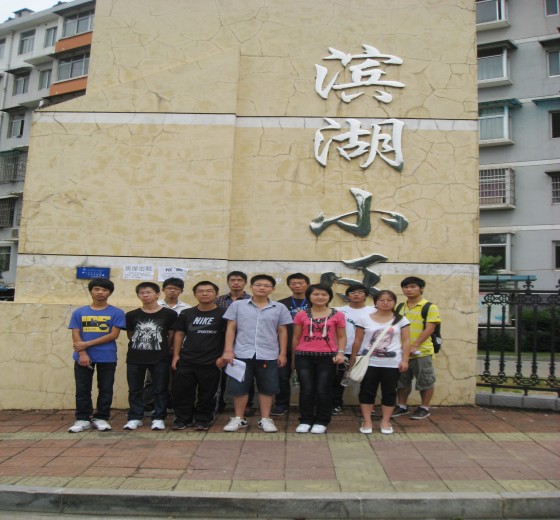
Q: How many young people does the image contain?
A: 11